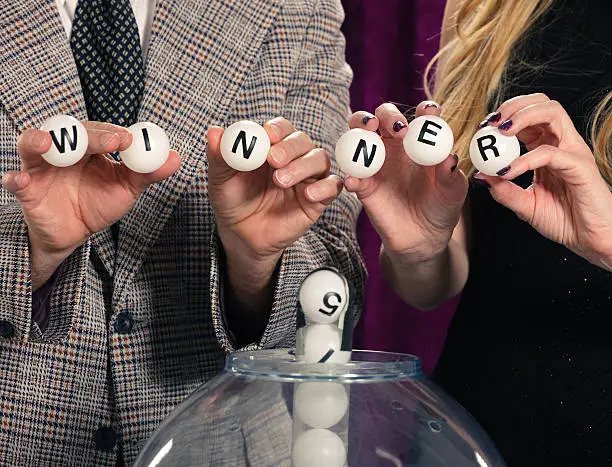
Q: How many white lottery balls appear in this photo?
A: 10